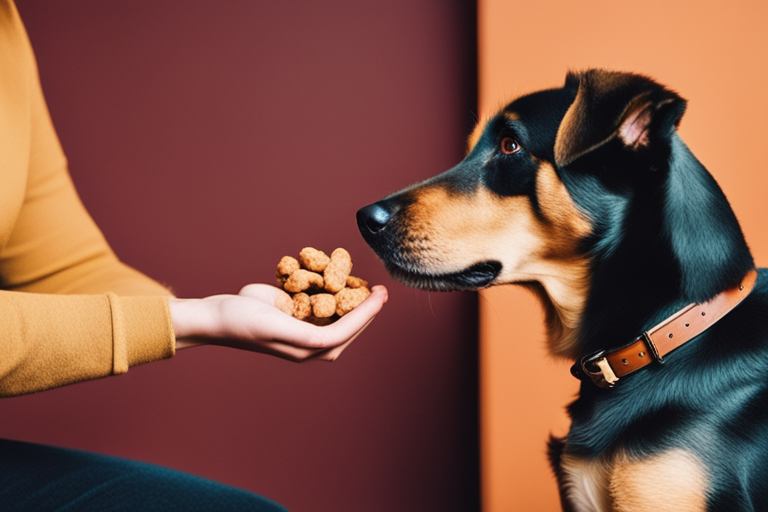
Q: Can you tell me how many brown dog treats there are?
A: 8